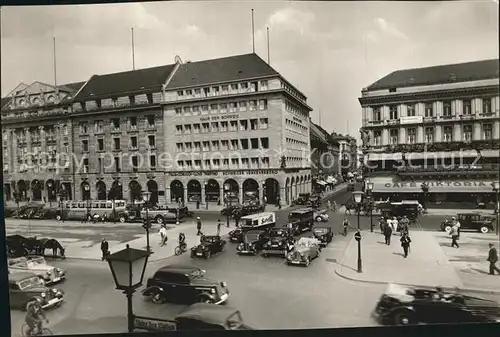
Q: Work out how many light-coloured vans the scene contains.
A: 1